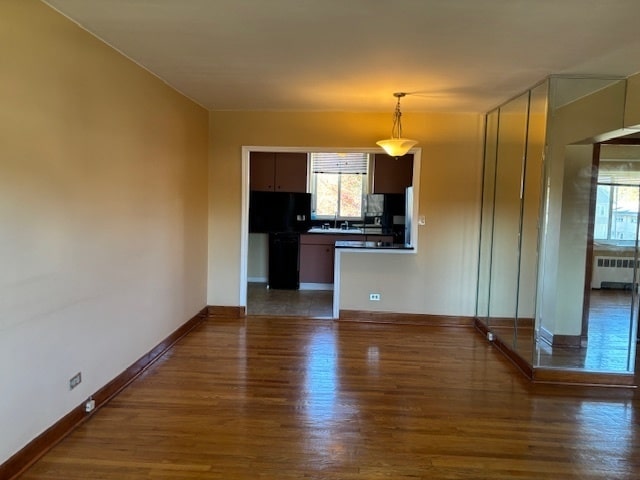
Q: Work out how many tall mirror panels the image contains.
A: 4